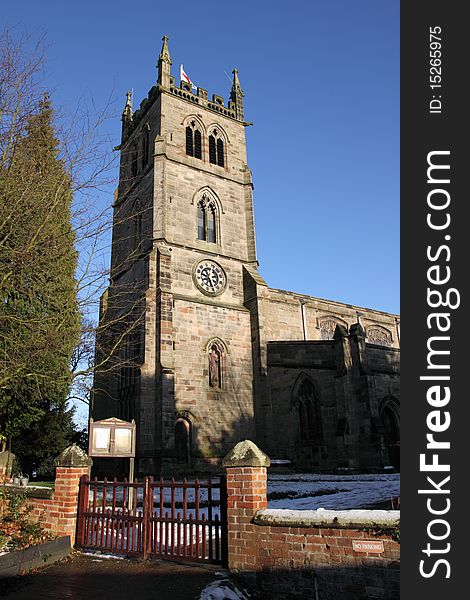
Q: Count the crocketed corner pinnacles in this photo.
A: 3